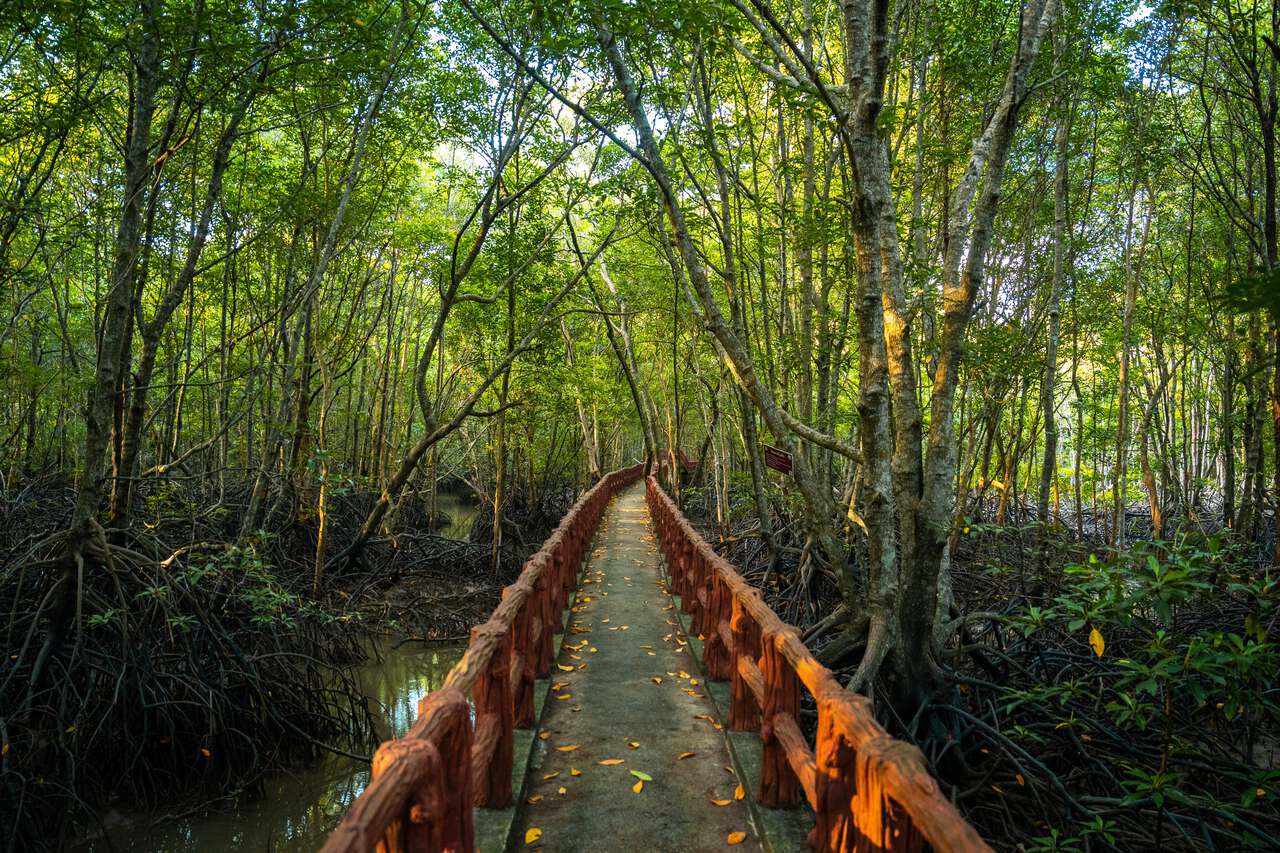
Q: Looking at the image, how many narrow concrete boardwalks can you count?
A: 1